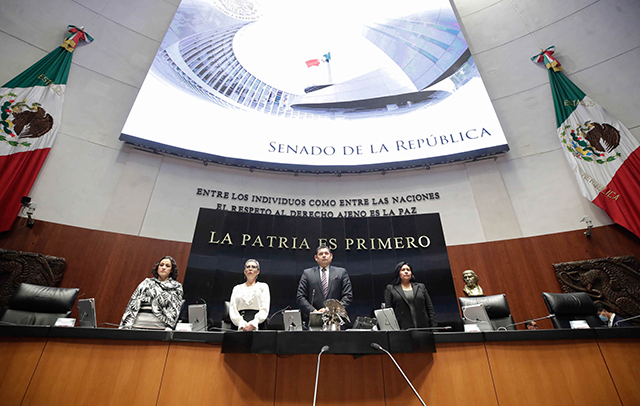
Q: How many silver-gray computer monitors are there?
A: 5